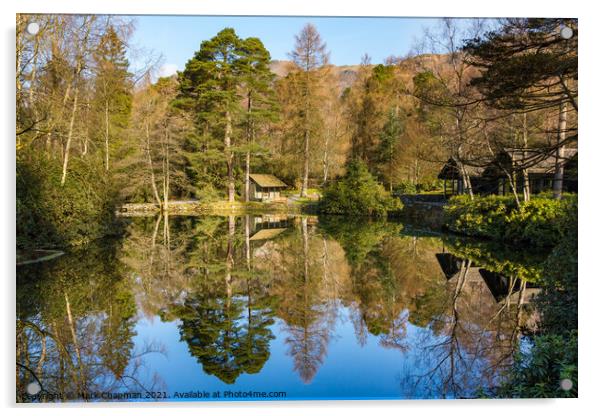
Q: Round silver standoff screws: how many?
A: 4